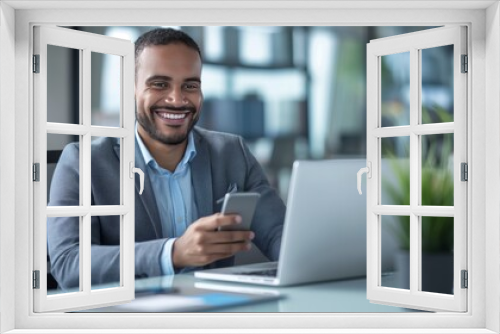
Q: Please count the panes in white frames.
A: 12